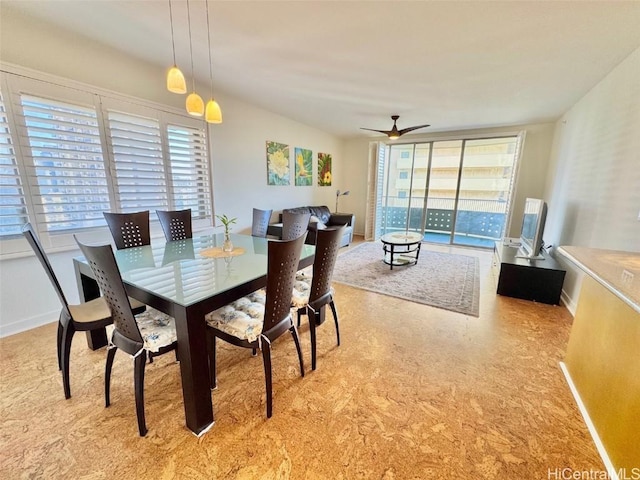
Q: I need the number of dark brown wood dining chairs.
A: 8